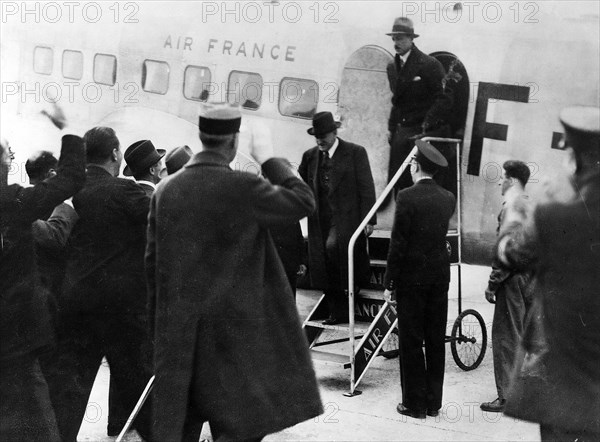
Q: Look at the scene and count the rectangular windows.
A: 7